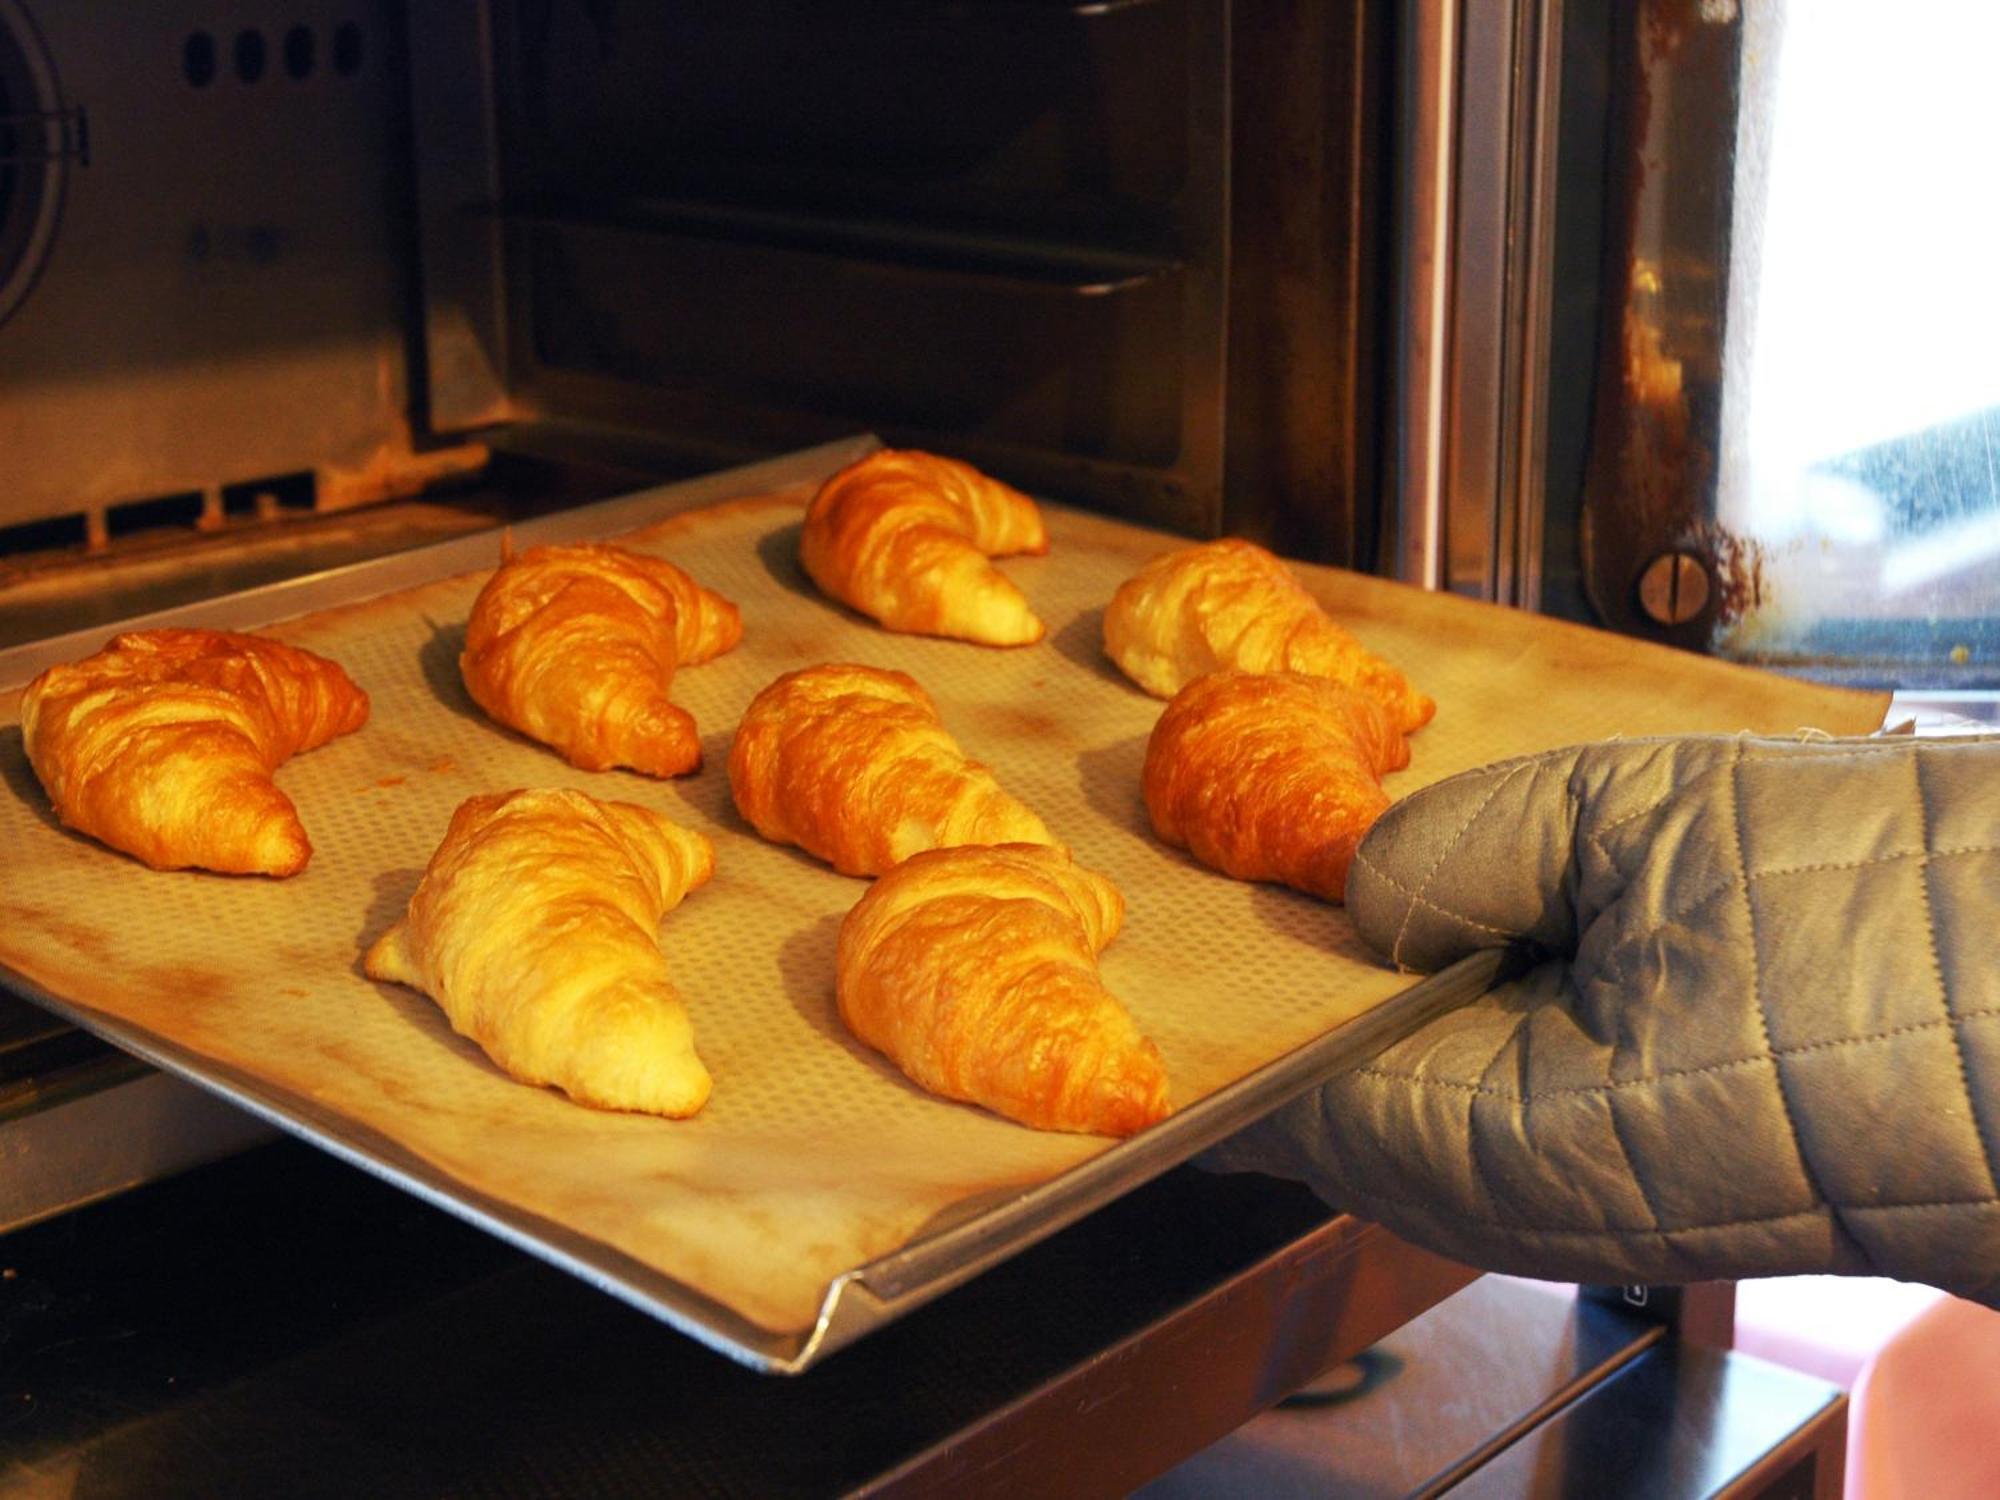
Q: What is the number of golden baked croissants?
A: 8